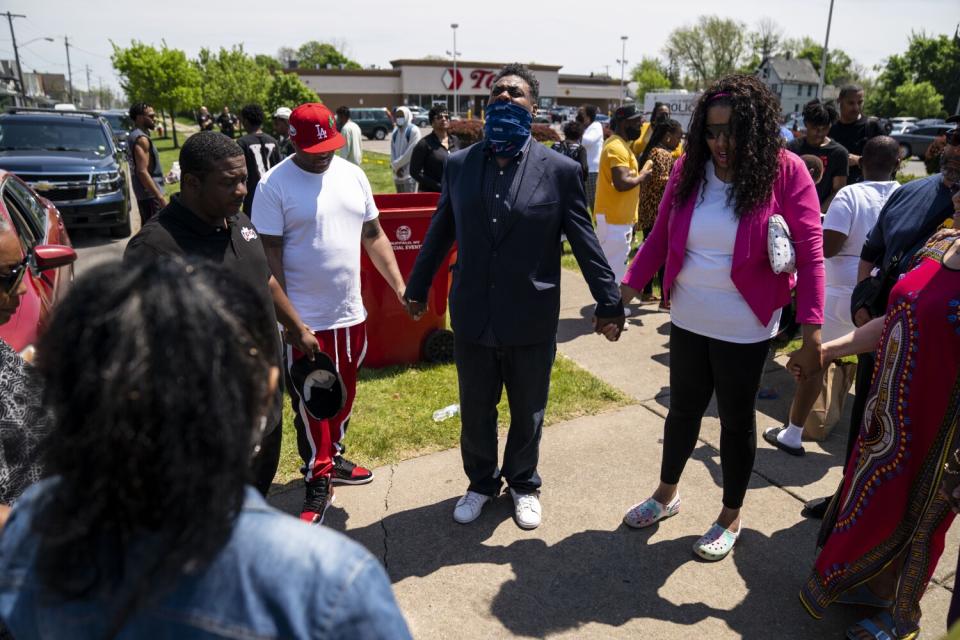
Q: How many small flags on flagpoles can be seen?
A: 0